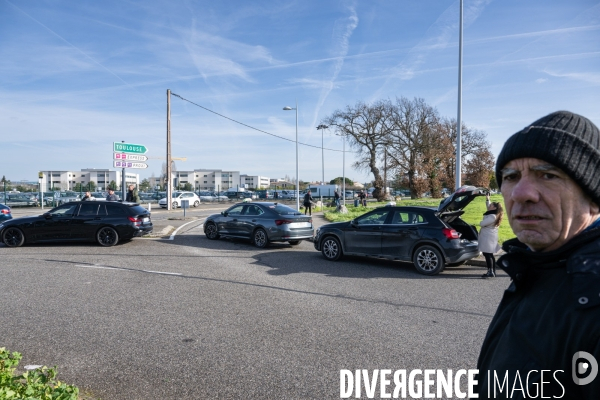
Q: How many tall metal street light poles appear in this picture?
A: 4